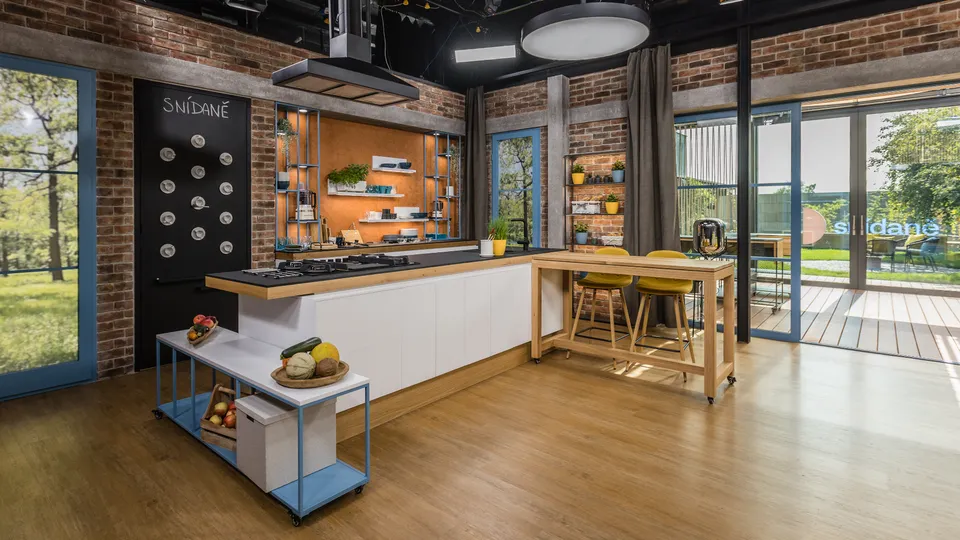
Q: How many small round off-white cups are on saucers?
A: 12